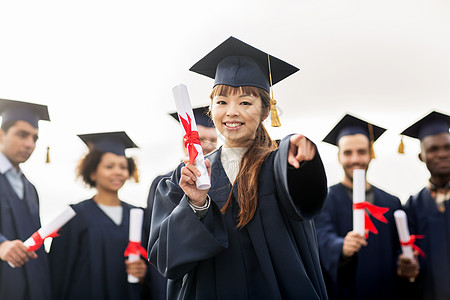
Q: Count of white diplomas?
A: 5